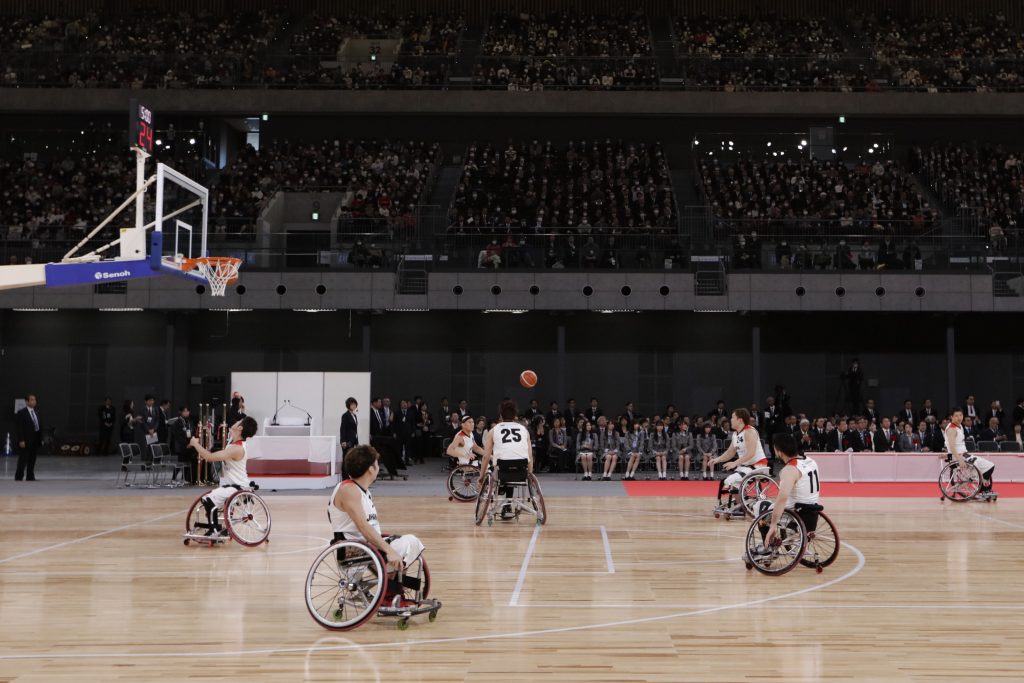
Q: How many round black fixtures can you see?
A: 14